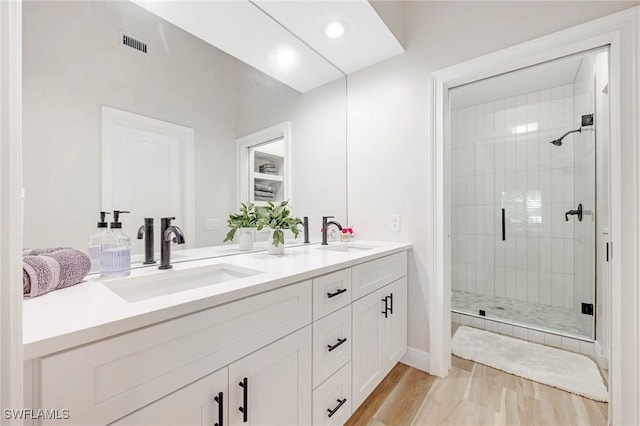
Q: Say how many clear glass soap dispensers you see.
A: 1